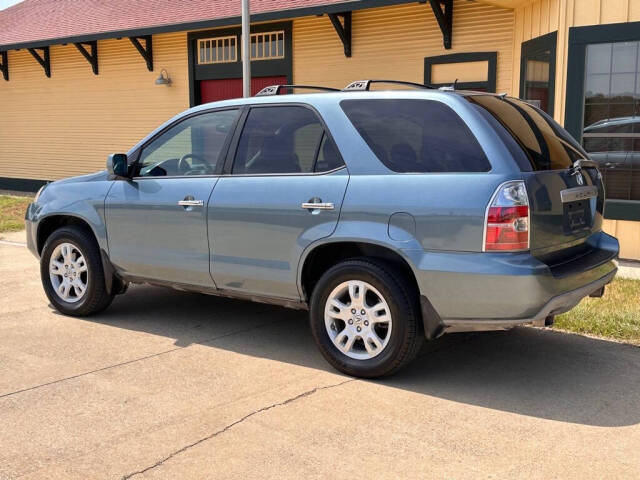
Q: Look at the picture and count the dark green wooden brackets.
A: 6